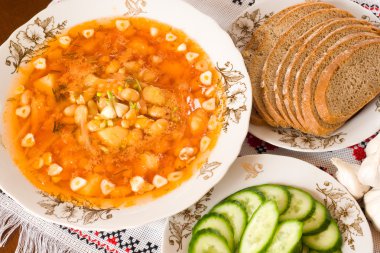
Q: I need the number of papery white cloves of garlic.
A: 3